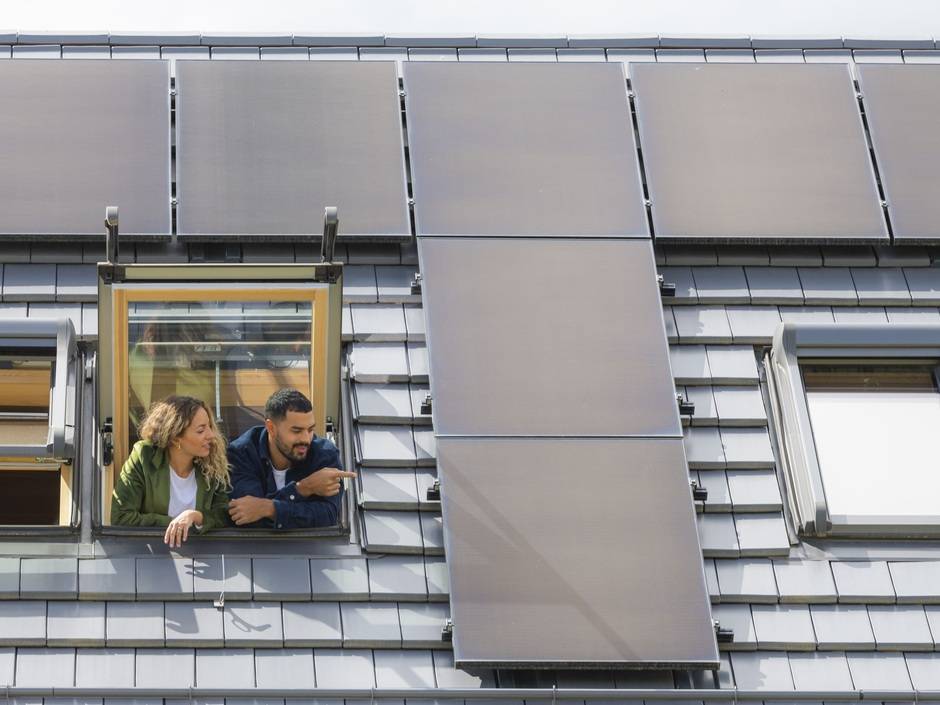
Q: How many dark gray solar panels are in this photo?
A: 7